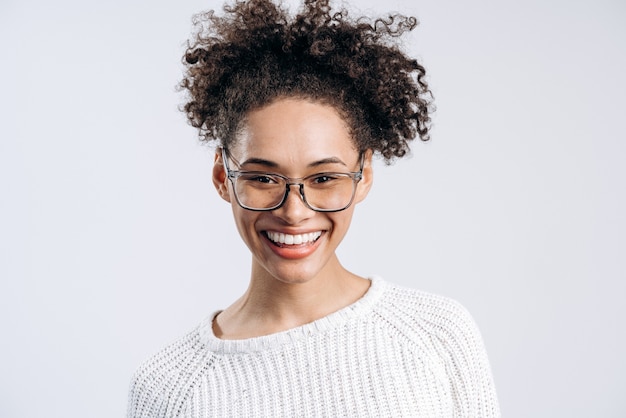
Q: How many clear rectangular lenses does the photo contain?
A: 2